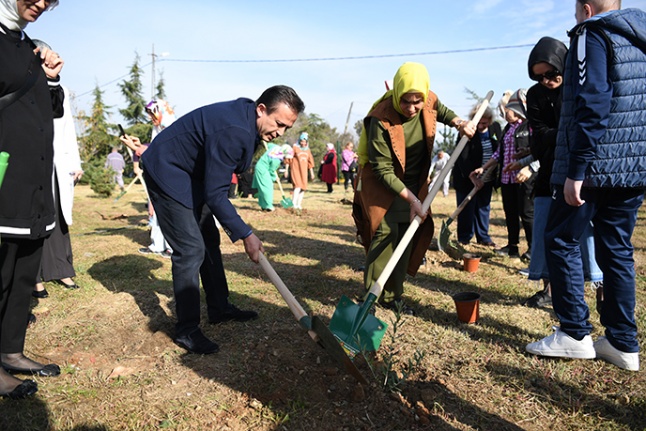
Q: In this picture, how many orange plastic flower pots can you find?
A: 2